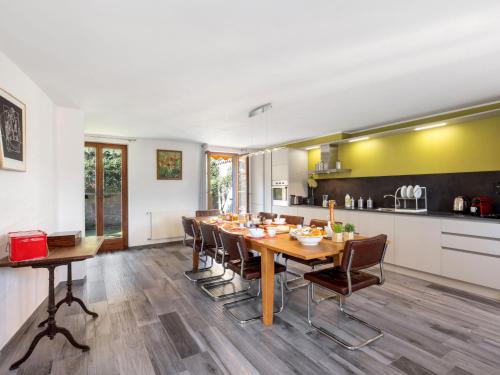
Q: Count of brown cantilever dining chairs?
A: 8